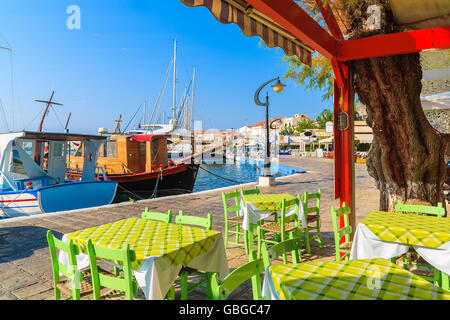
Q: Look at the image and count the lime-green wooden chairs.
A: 12